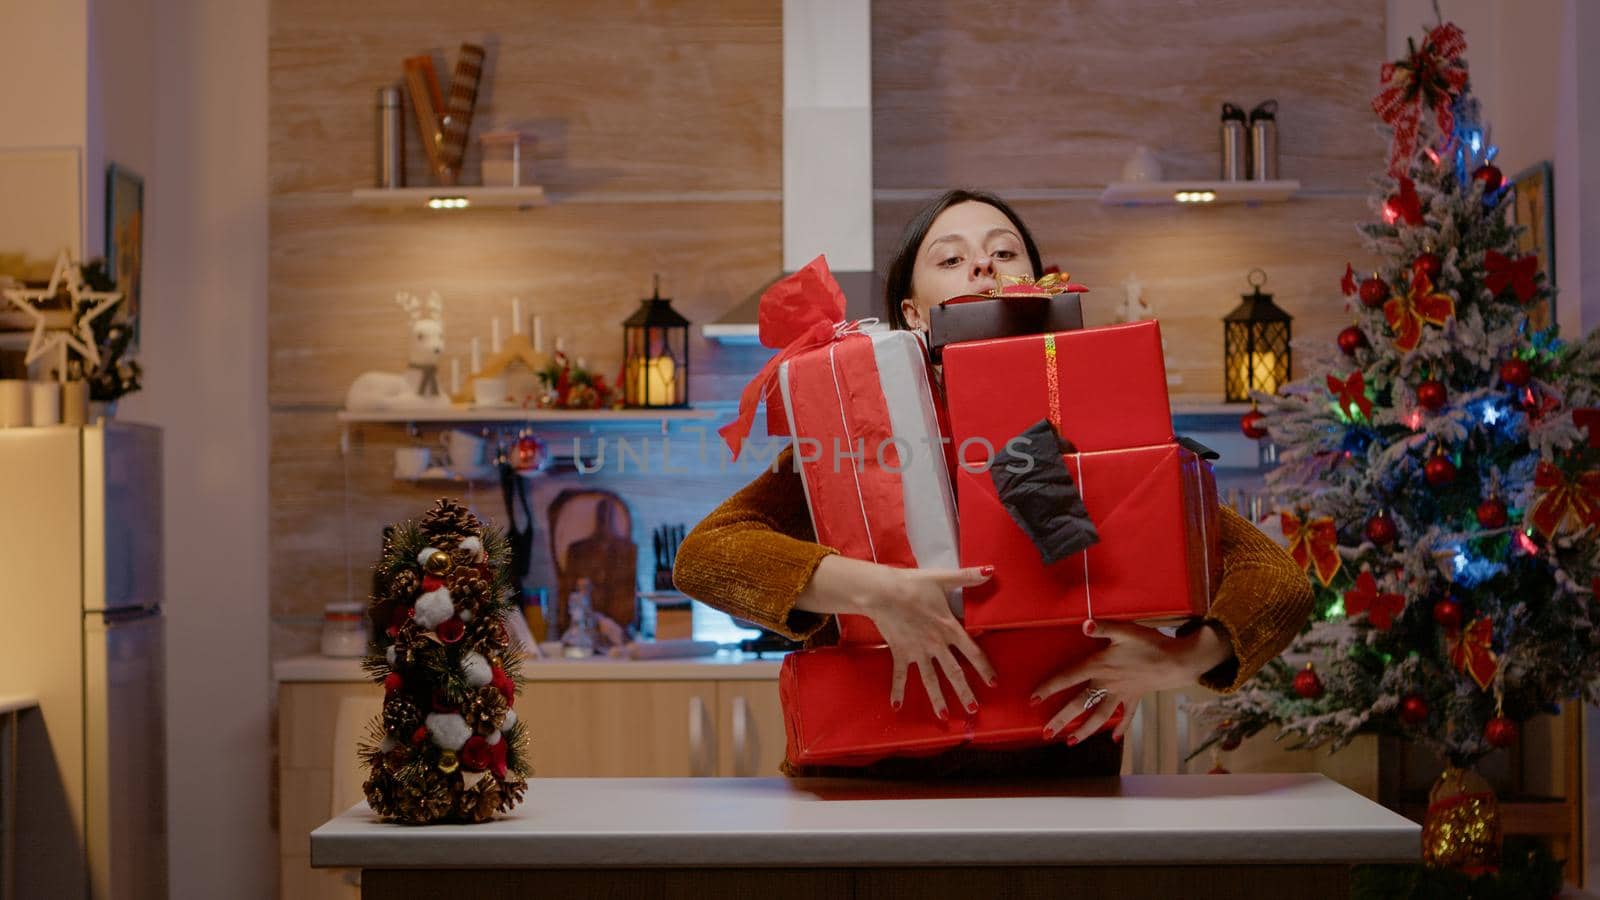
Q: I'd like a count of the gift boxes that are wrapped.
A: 5